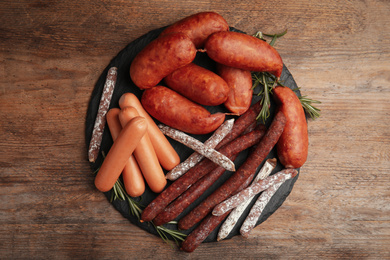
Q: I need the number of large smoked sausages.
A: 7